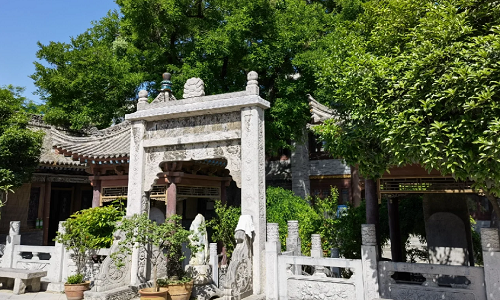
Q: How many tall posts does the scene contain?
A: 2